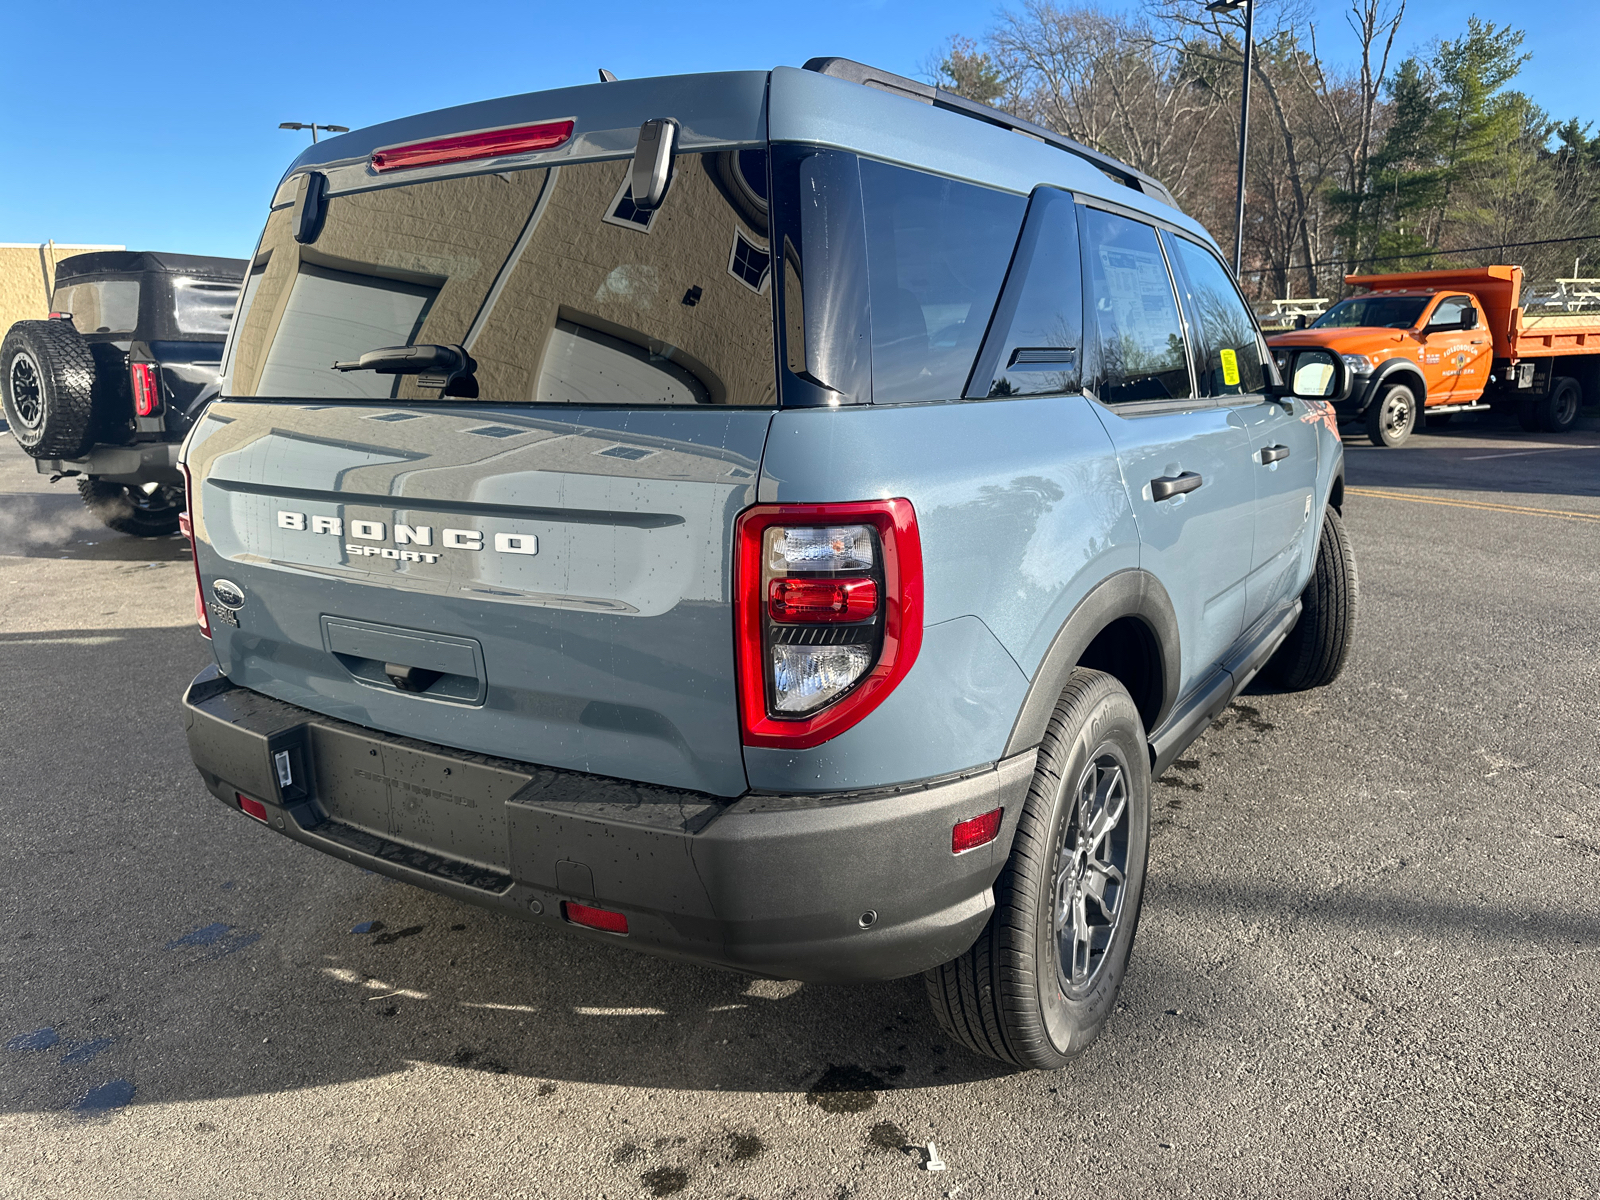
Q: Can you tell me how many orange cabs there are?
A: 1